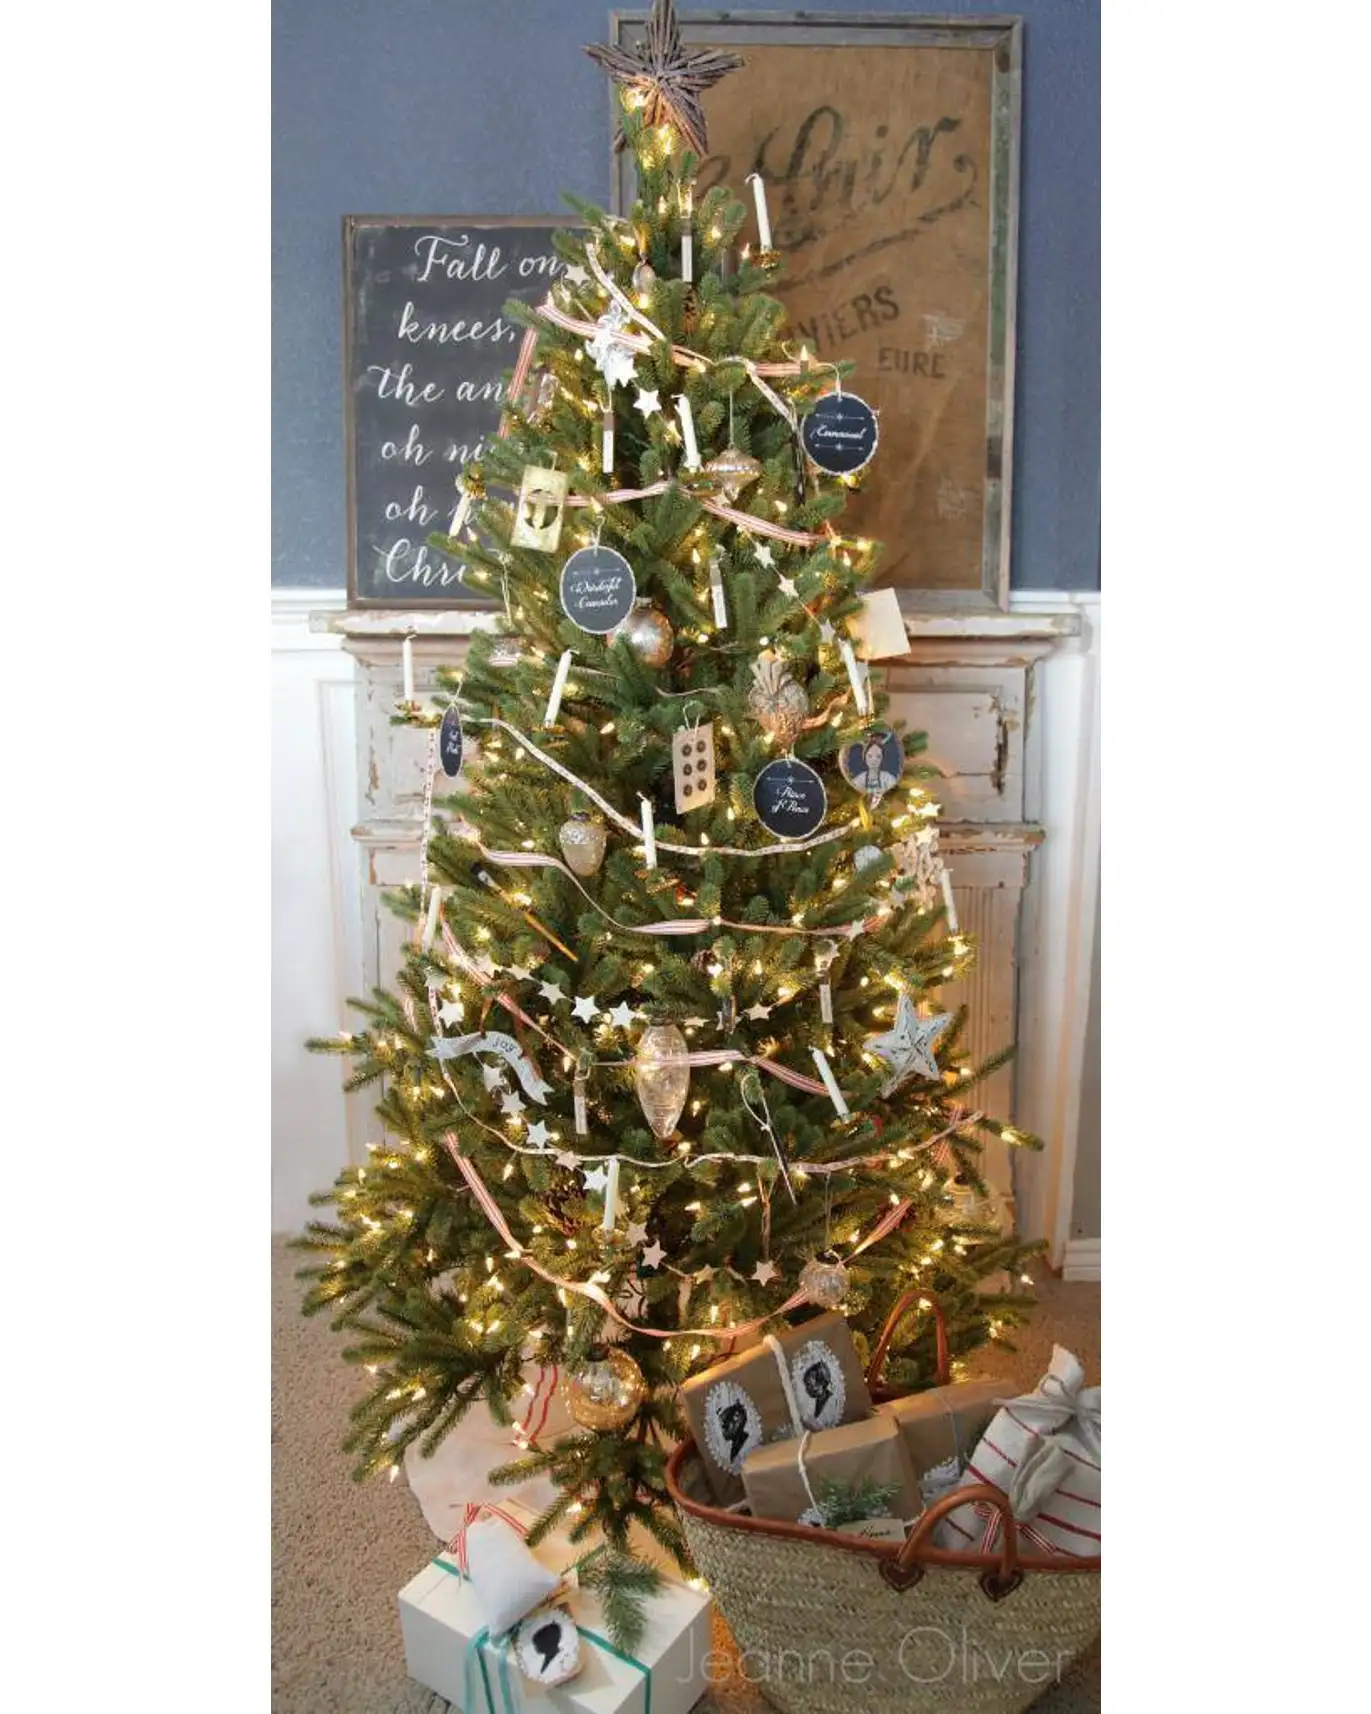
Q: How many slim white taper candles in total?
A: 11